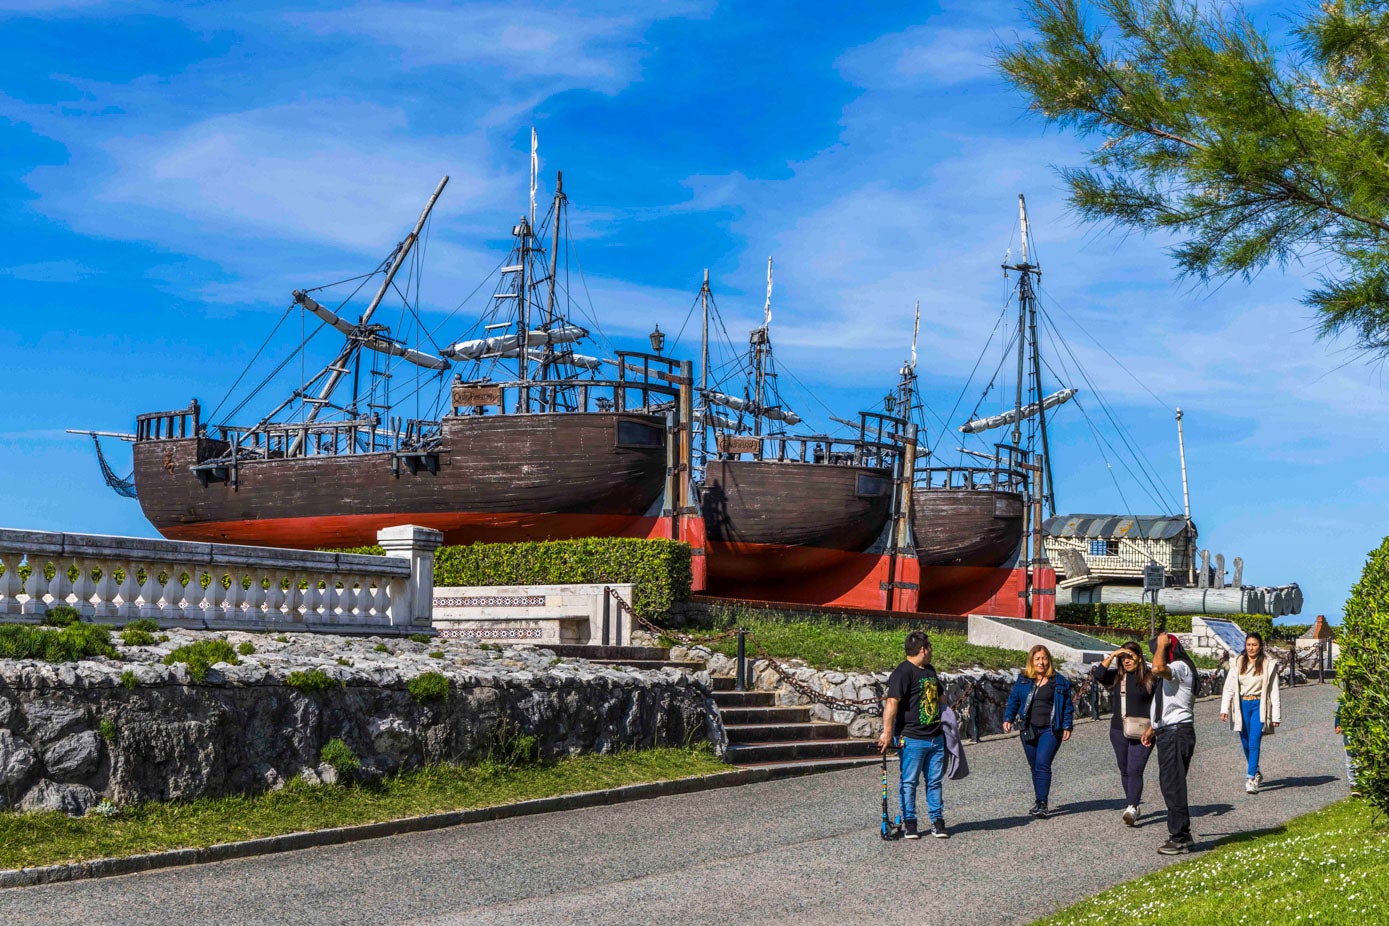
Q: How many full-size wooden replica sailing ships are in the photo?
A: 3